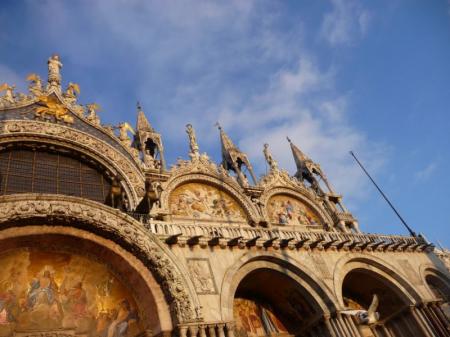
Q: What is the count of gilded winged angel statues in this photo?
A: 5